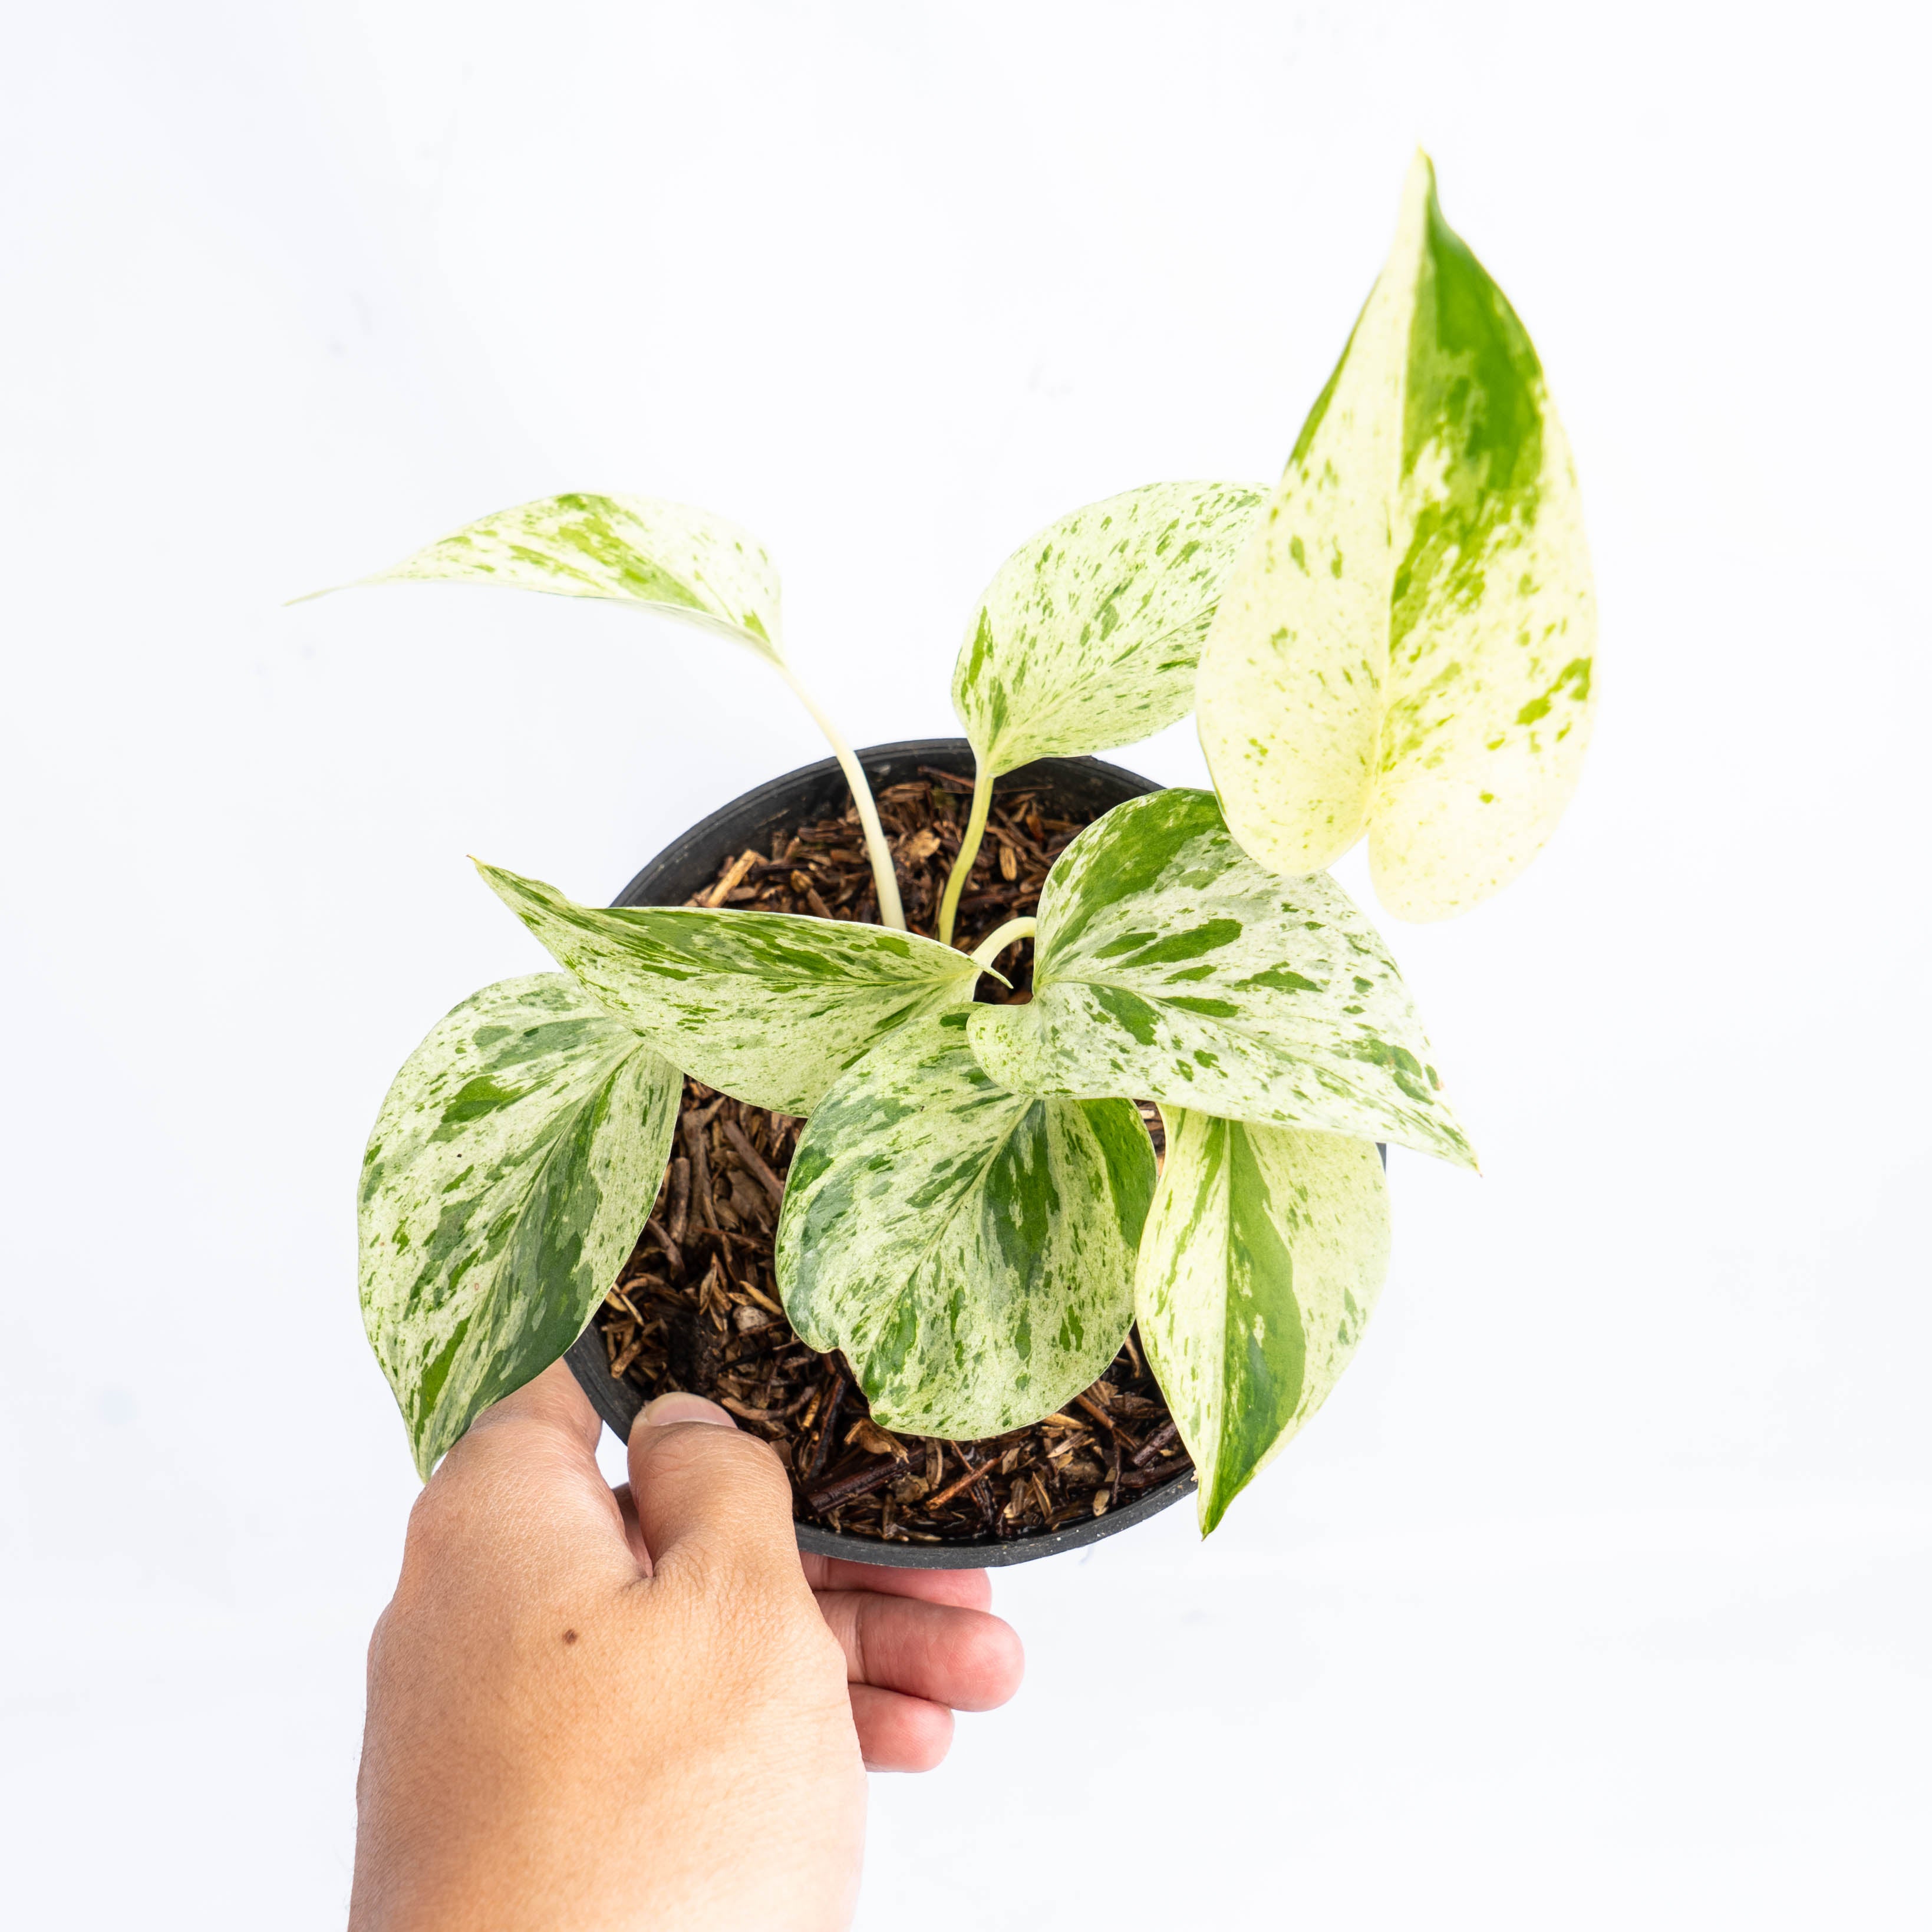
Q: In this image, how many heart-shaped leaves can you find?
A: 8